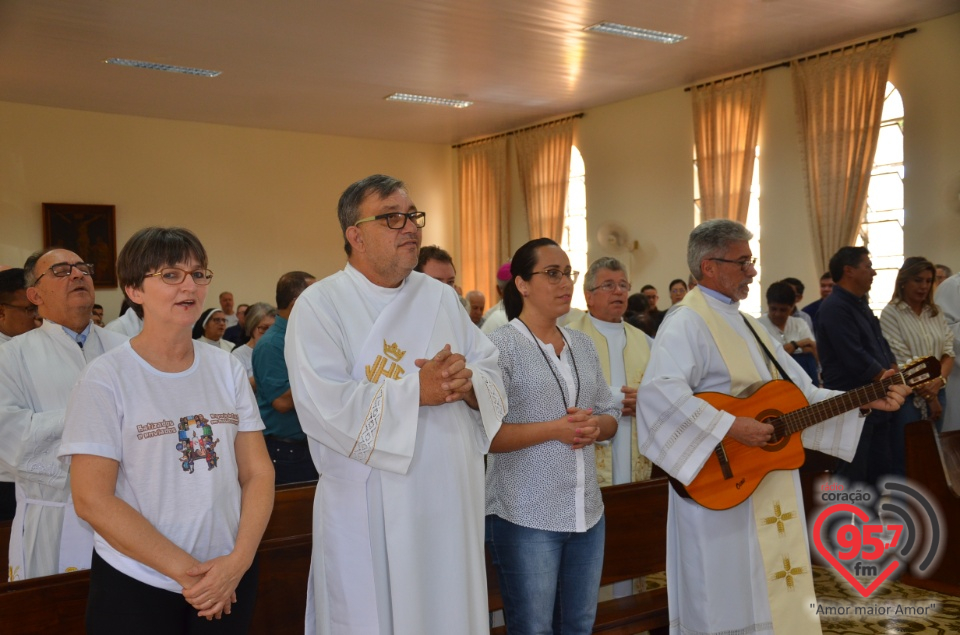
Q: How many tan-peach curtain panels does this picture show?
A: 4